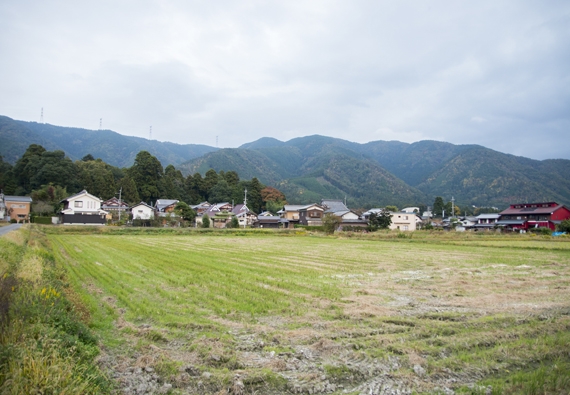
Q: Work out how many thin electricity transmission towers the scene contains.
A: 4